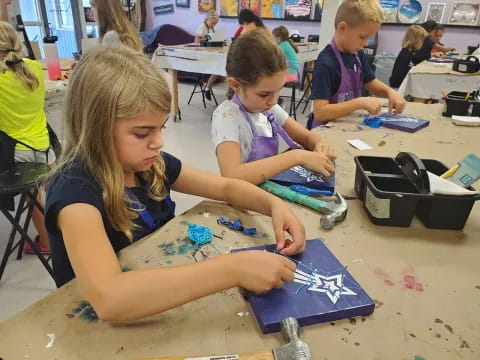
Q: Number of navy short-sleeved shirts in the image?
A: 2